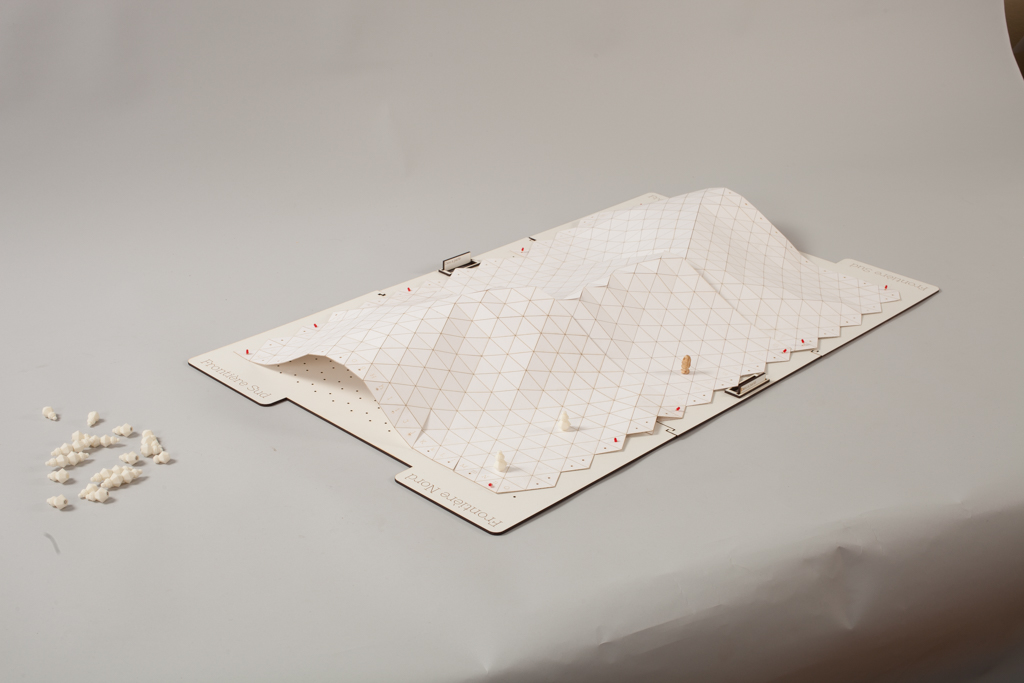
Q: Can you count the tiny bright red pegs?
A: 10